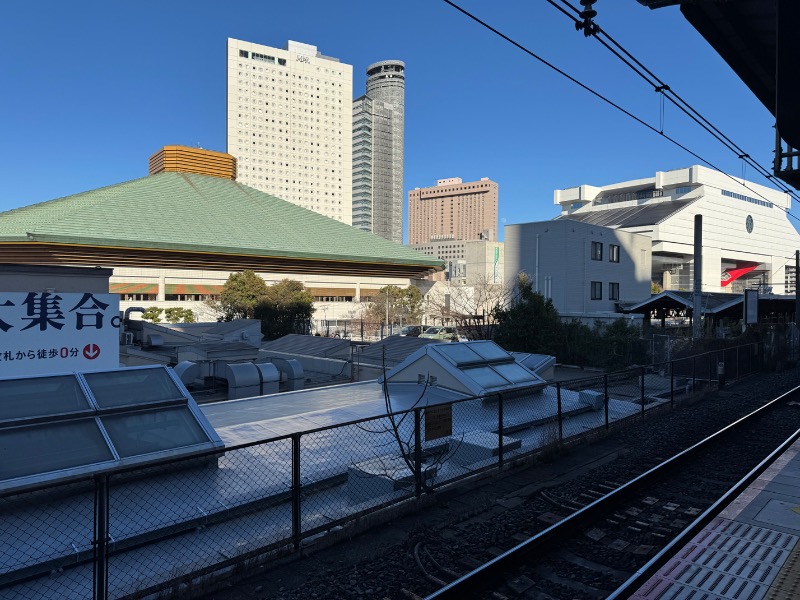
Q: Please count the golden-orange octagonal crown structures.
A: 1